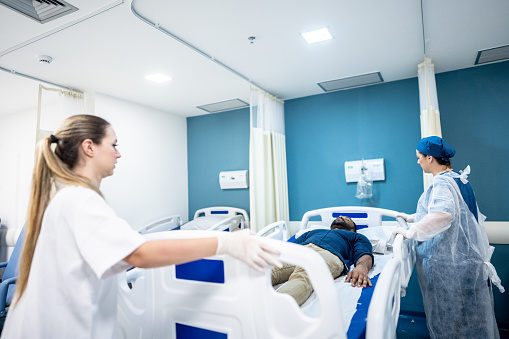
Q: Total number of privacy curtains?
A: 3